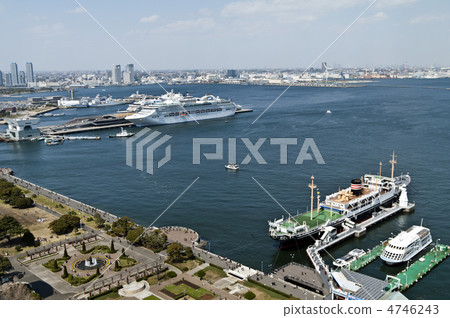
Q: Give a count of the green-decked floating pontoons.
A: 2